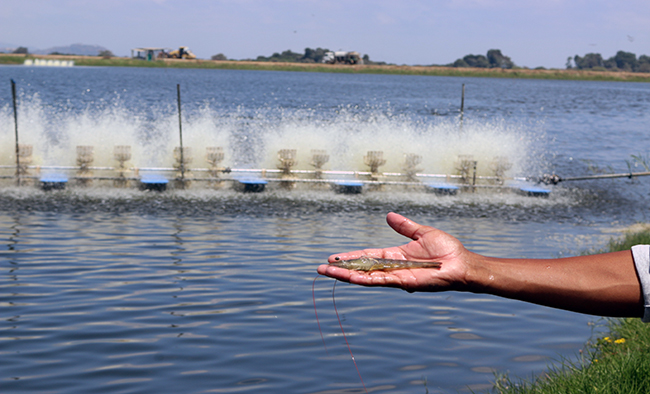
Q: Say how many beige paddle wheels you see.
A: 11